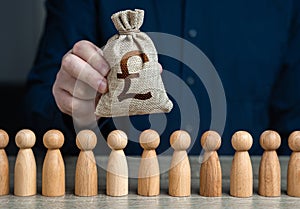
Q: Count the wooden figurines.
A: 11